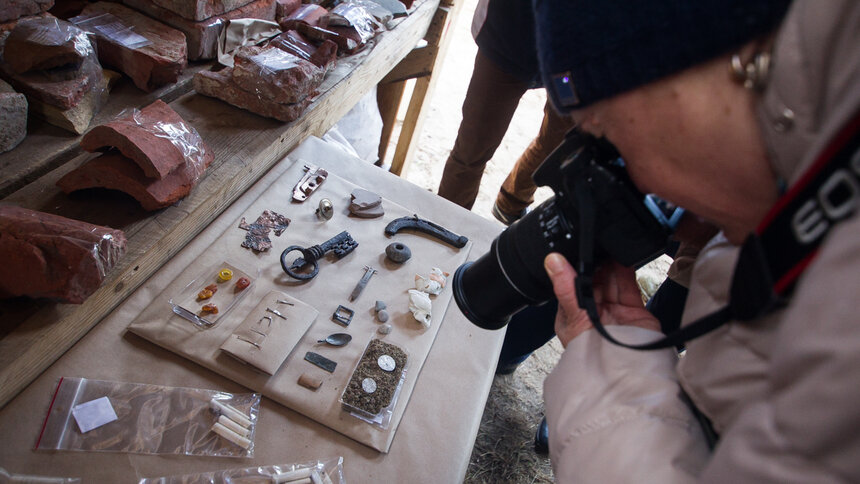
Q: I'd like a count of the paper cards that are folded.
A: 1